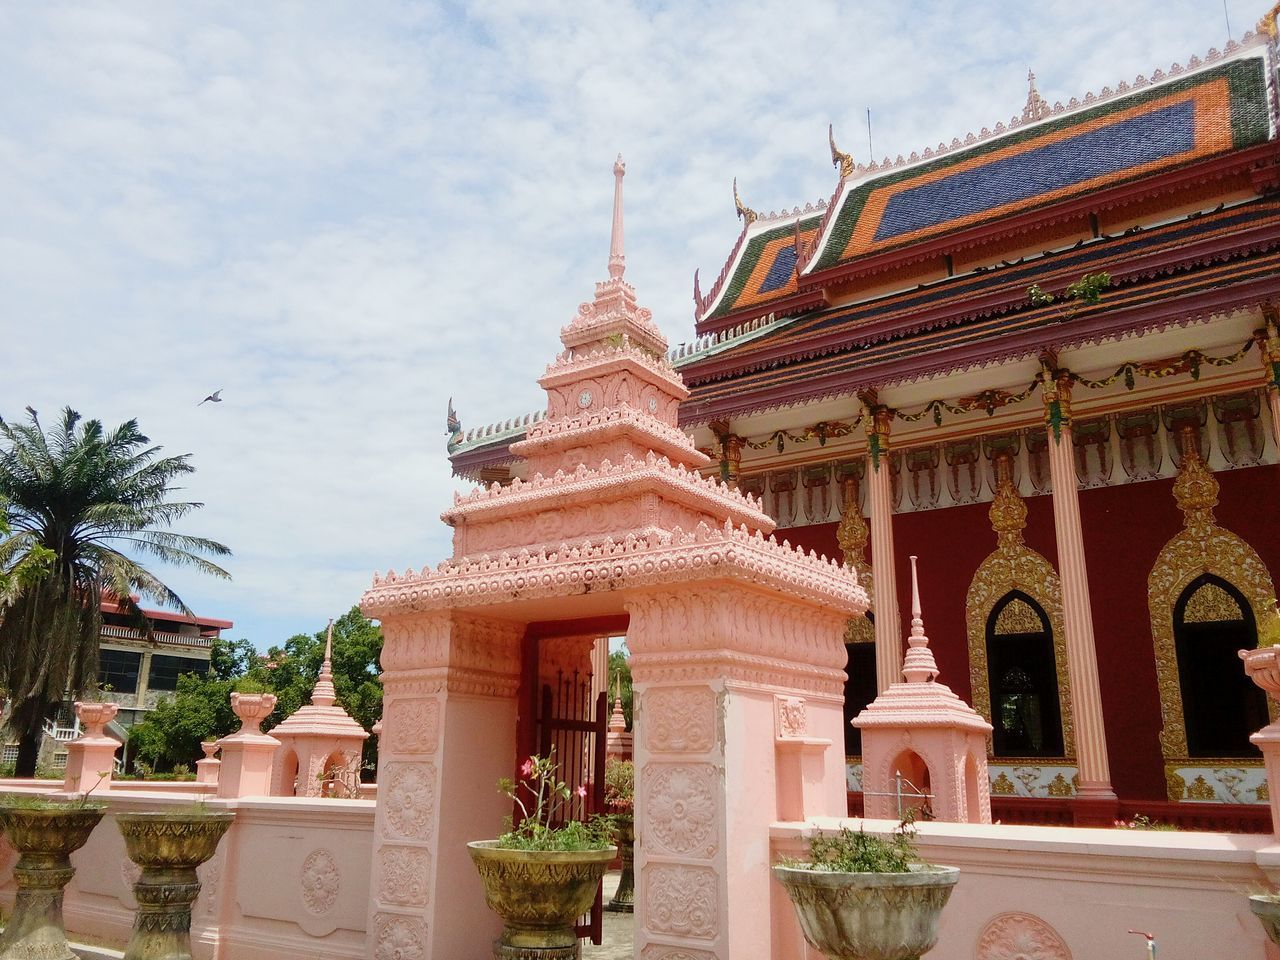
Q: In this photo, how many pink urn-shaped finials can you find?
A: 4